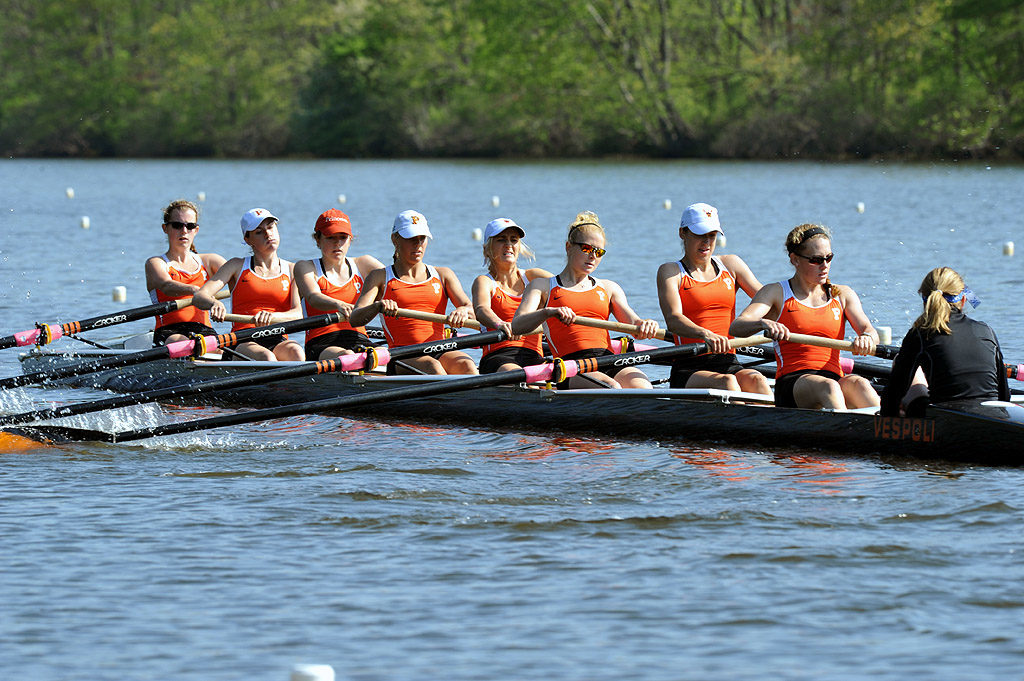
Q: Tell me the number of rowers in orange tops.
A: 8